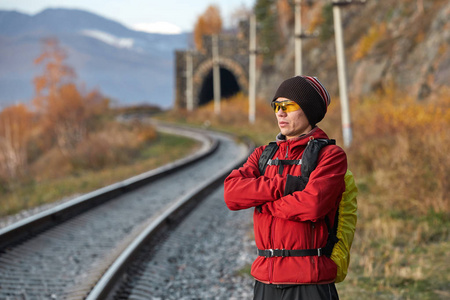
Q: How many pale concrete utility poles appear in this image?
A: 5